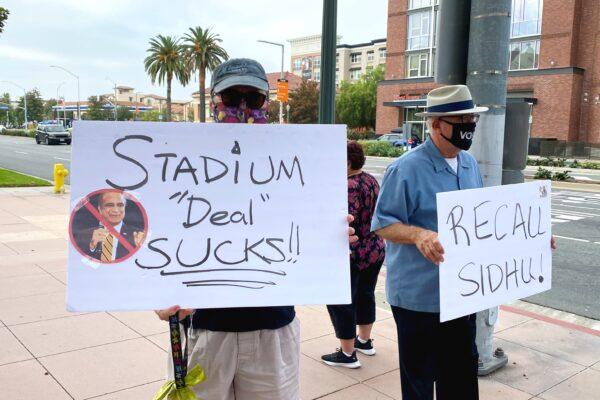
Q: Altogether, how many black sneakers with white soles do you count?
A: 2